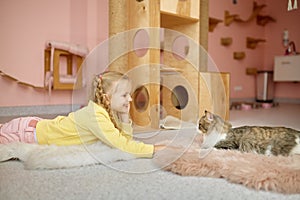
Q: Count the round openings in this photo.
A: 4